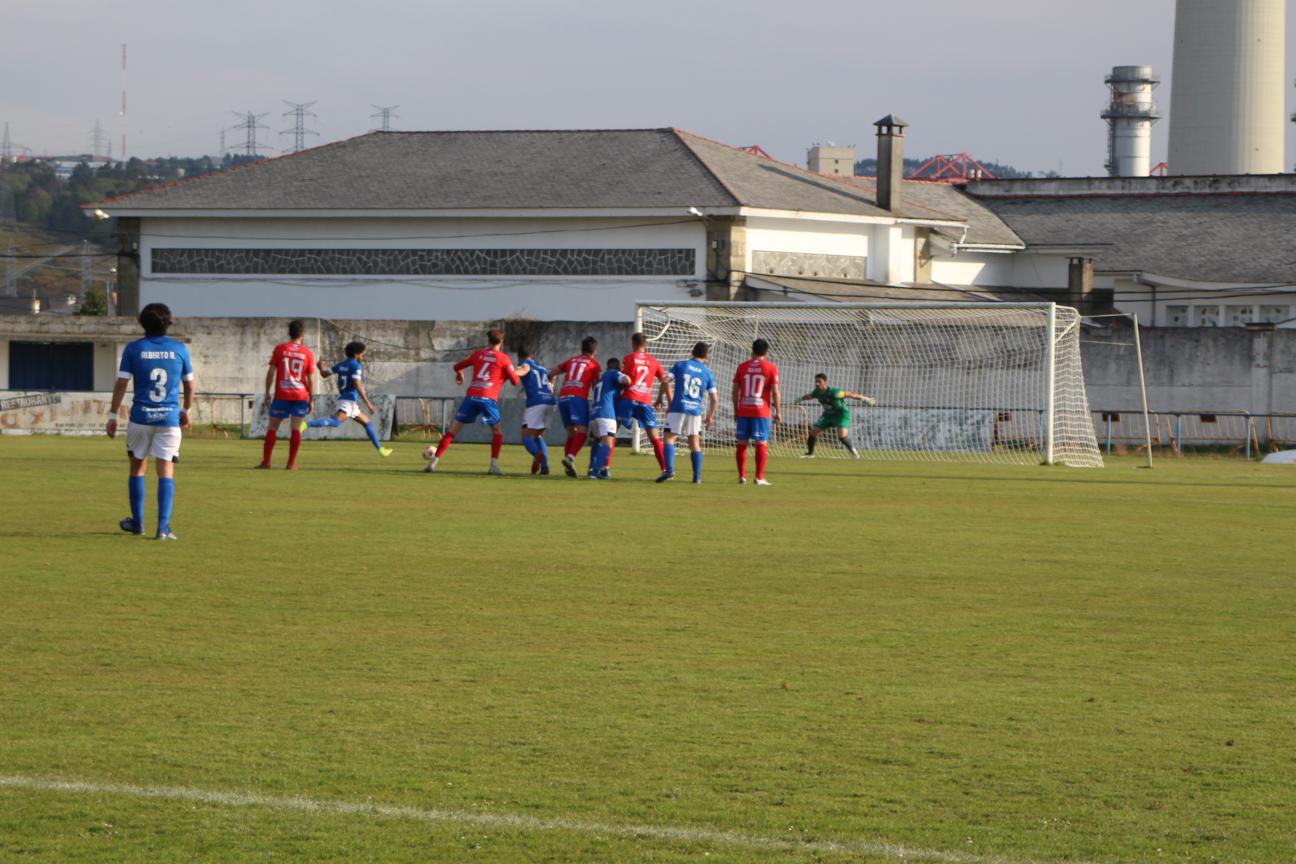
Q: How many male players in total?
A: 11